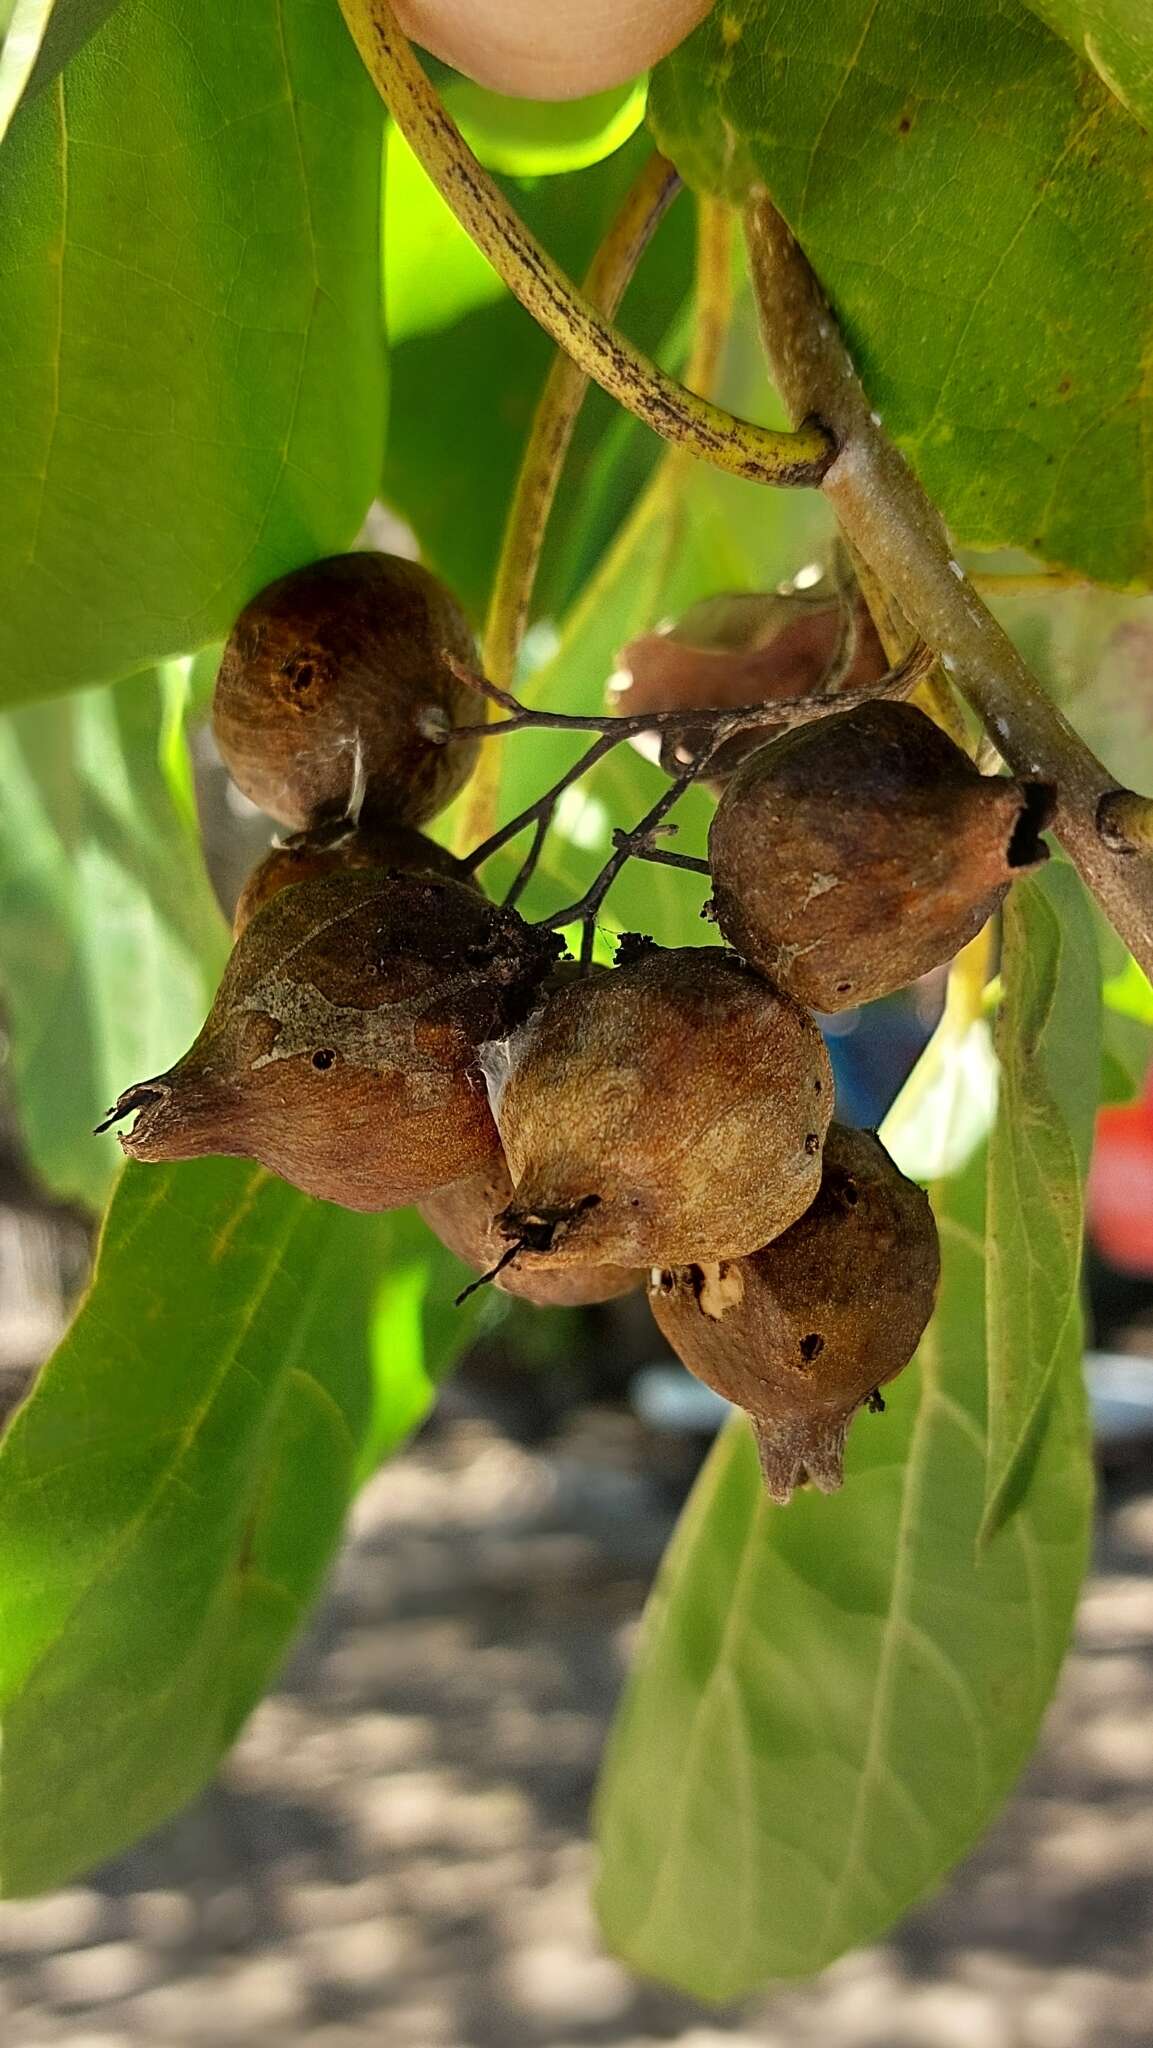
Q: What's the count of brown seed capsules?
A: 7